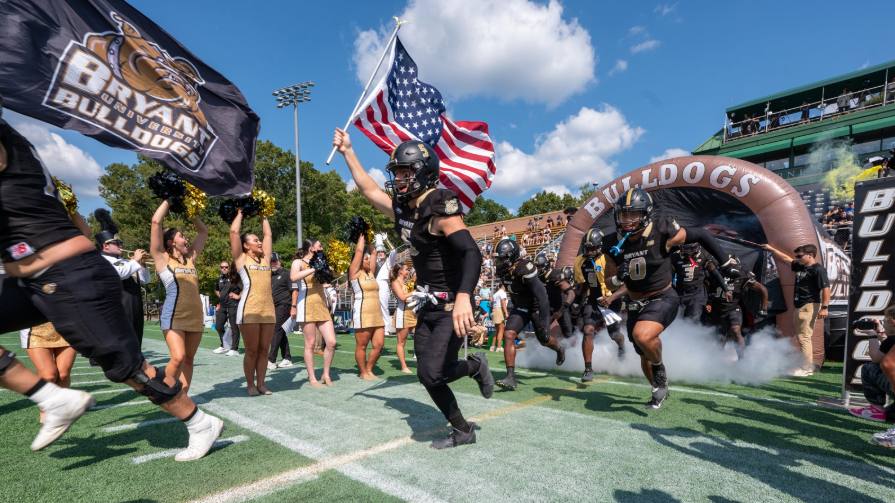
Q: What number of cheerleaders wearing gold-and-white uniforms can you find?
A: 6